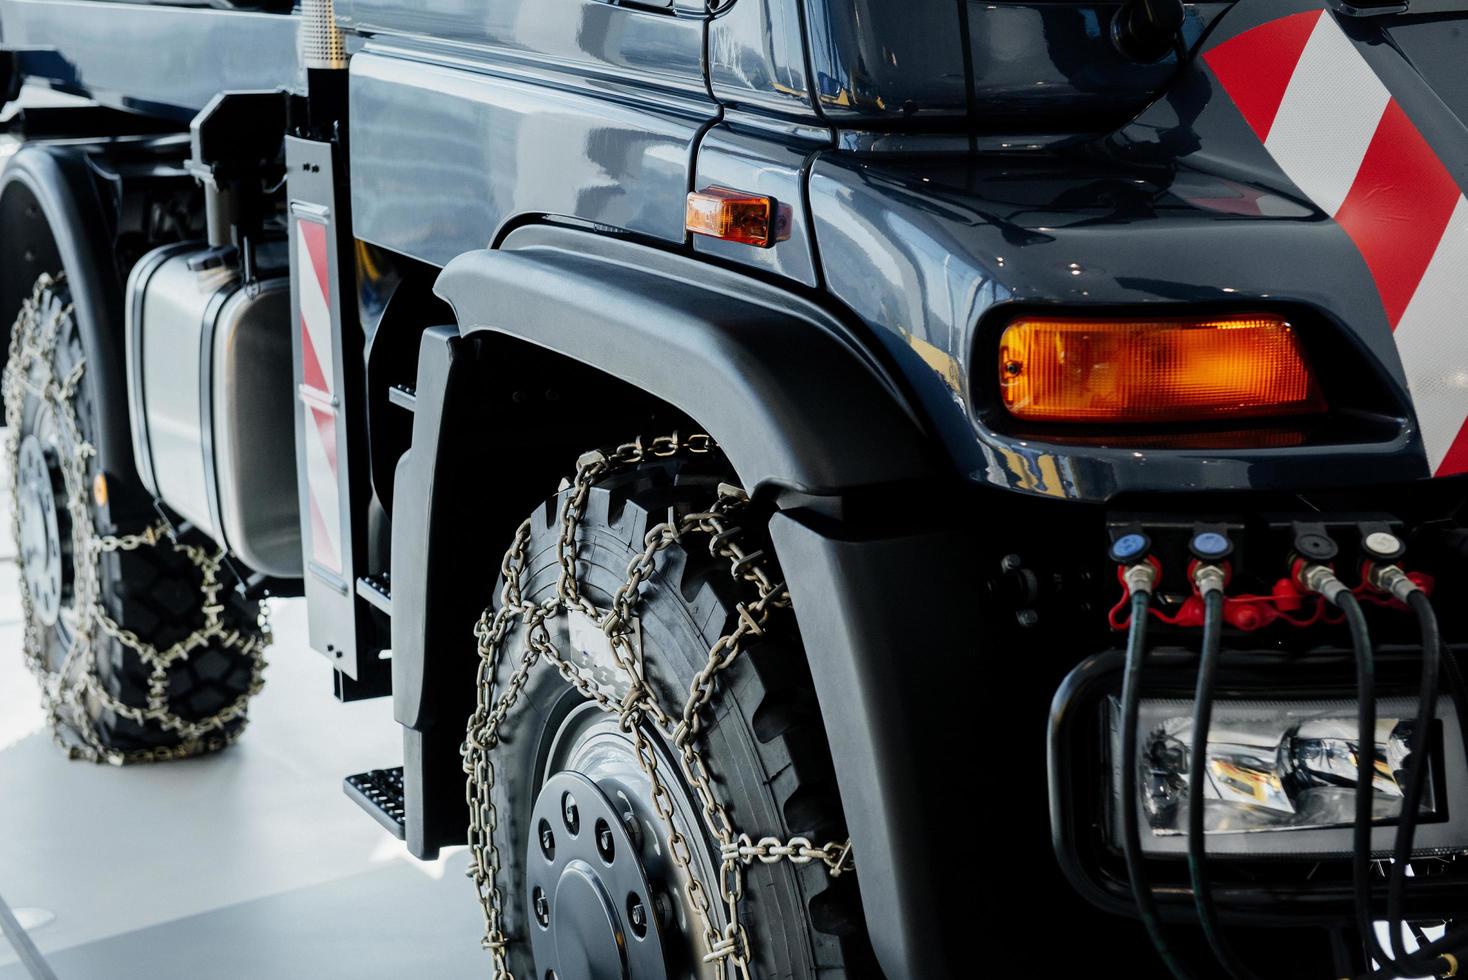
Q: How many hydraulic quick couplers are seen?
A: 4